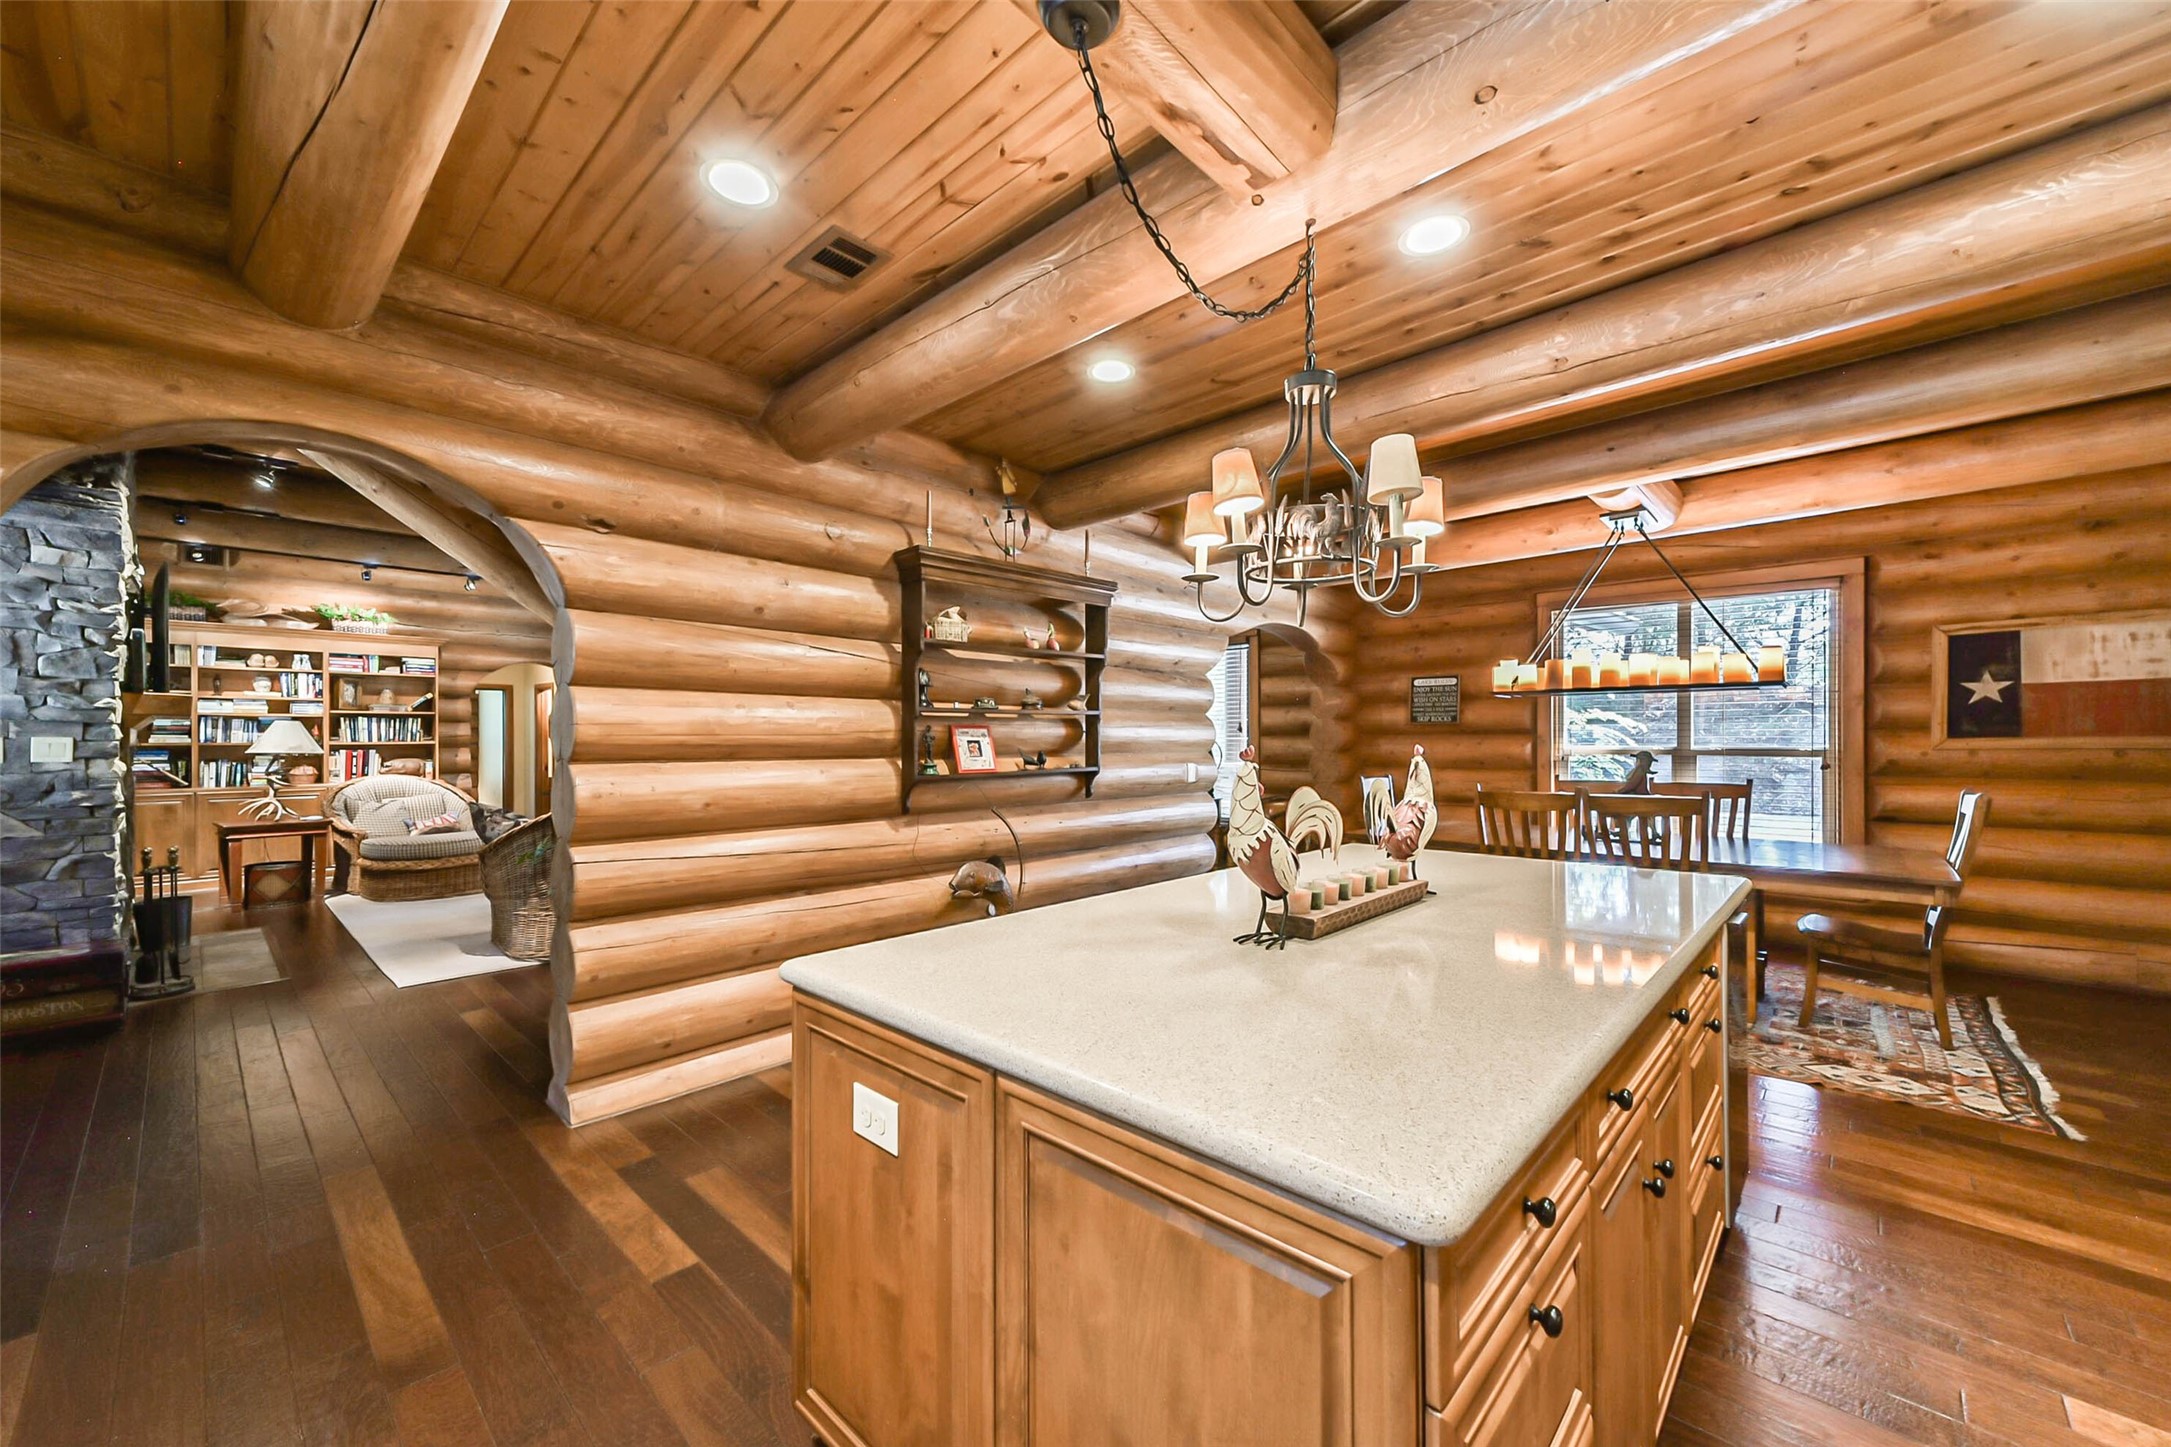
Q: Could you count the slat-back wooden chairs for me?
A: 6